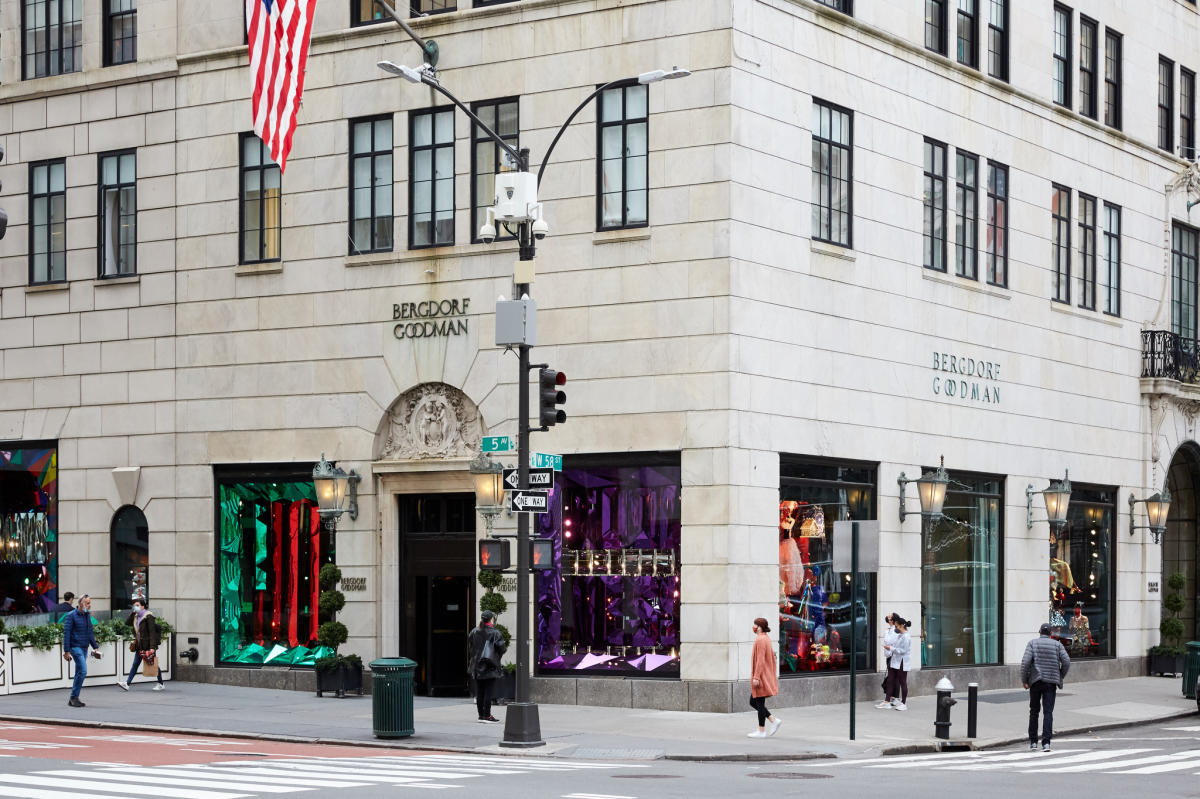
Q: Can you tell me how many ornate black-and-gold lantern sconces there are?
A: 5